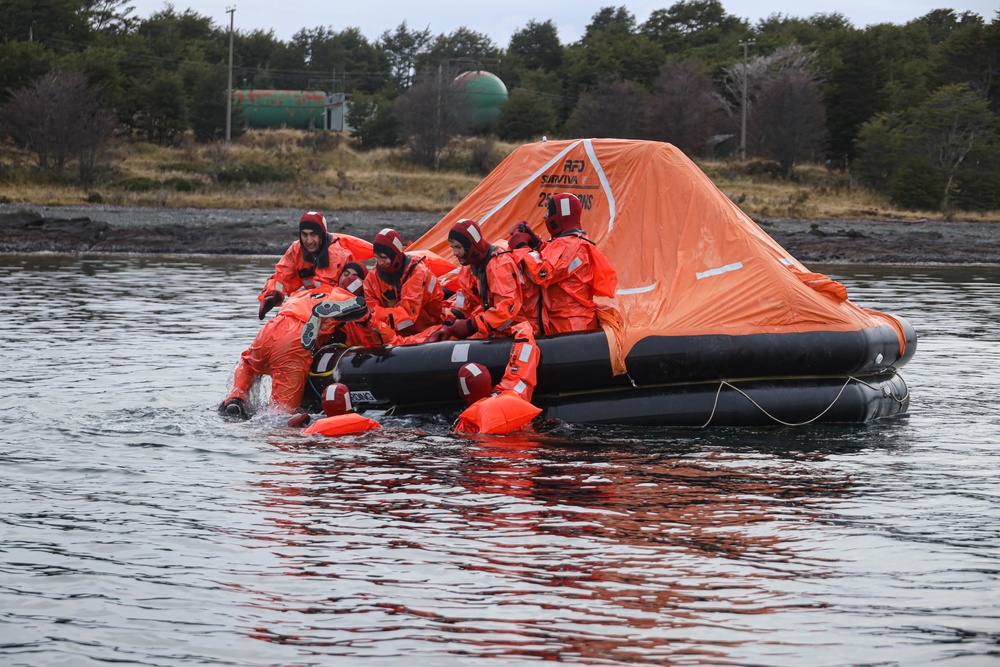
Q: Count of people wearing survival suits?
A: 8